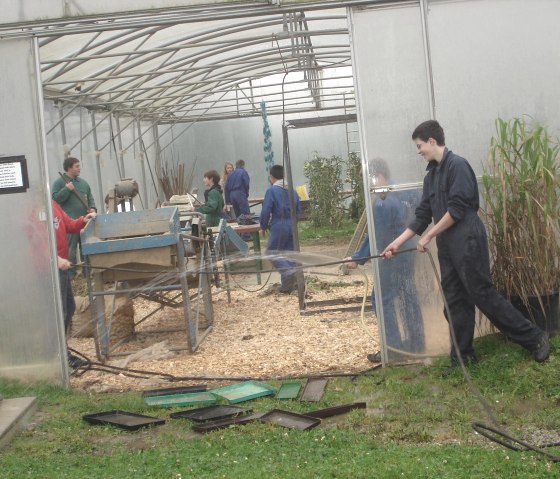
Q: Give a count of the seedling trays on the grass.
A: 10